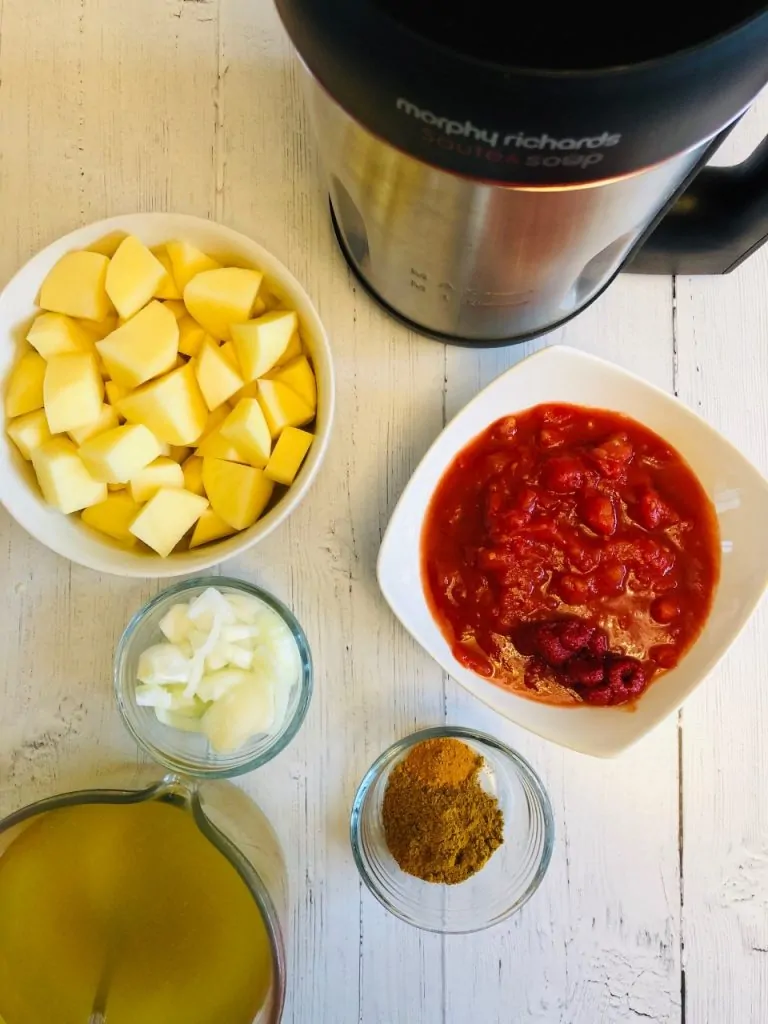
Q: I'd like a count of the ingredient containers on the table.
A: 5